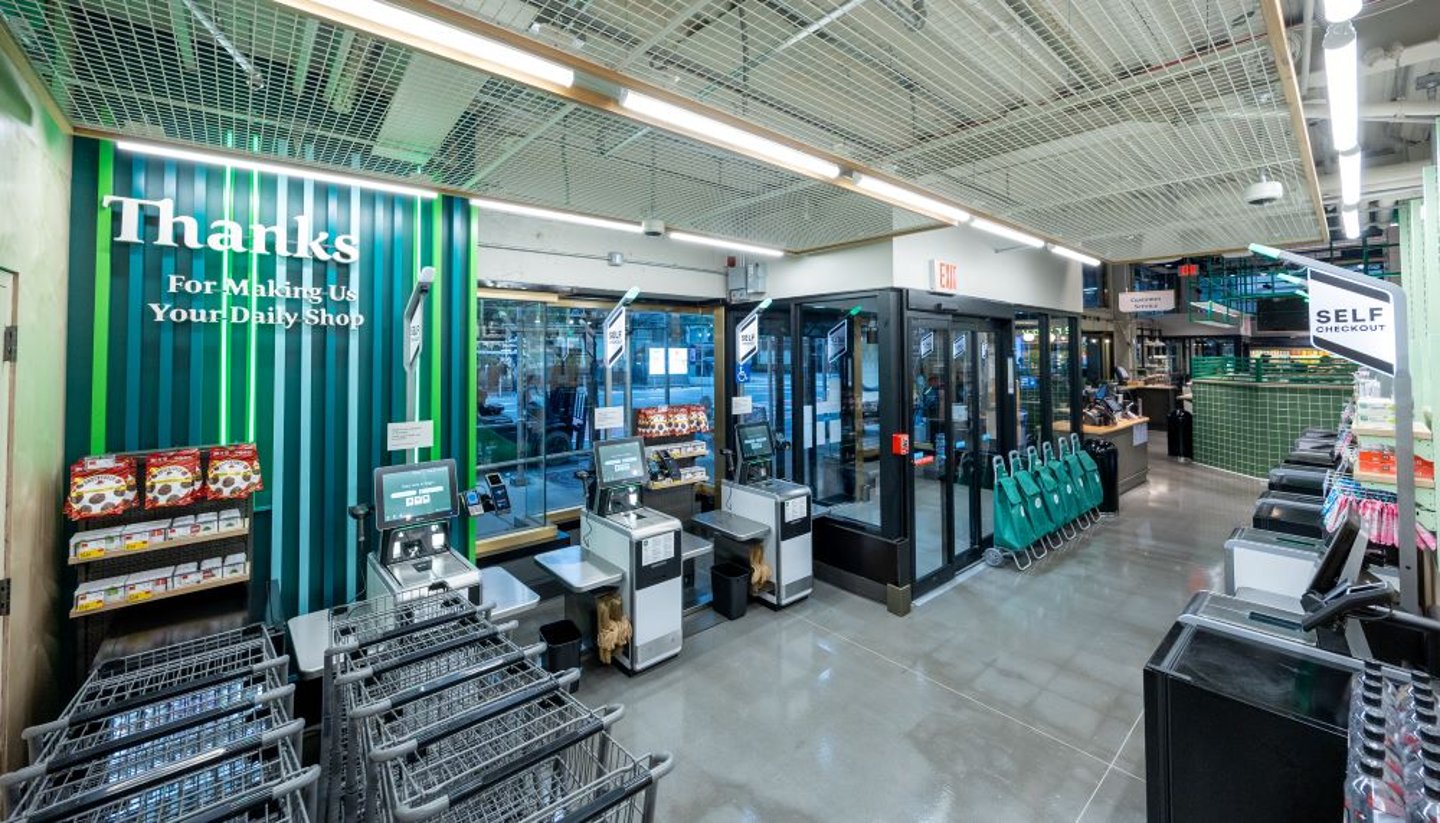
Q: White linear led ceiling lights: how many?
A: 12